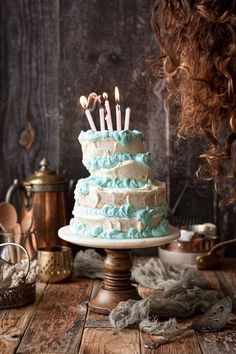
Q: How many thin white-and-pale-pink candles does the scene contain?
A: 5